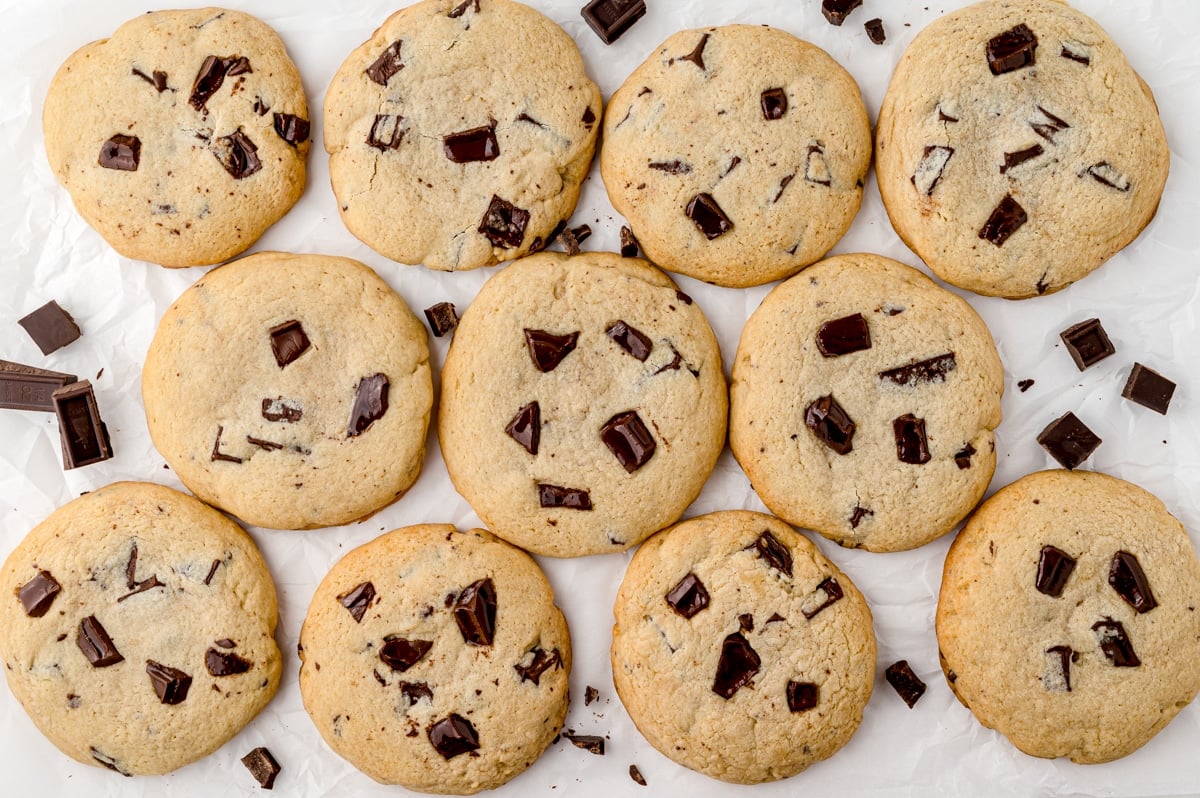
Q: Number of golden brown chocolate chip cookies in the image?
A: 11